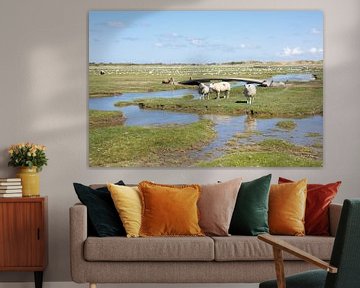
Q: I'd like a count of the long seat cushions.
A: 2